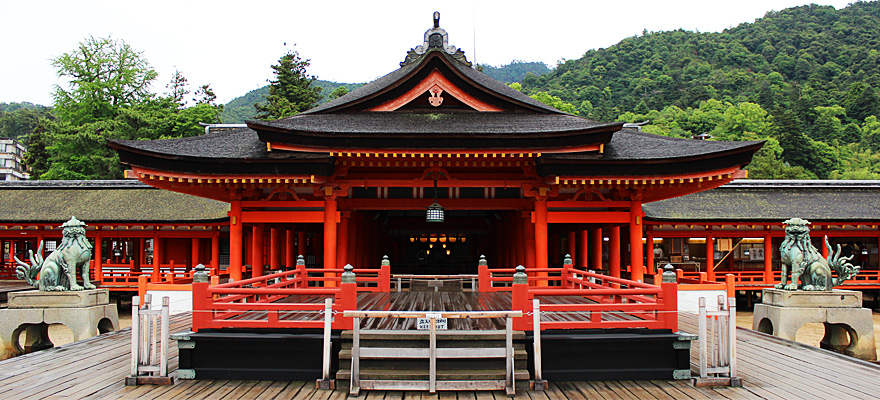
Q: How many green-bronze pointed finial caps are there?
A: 8